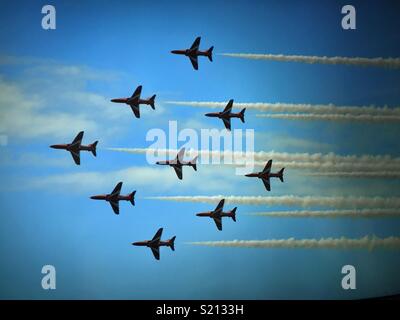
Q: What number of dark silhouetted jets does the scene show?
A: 9